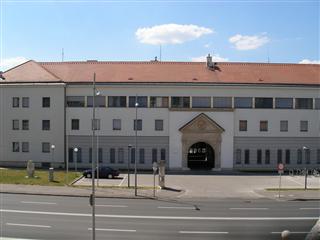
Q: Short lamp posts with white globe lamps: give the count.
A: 2